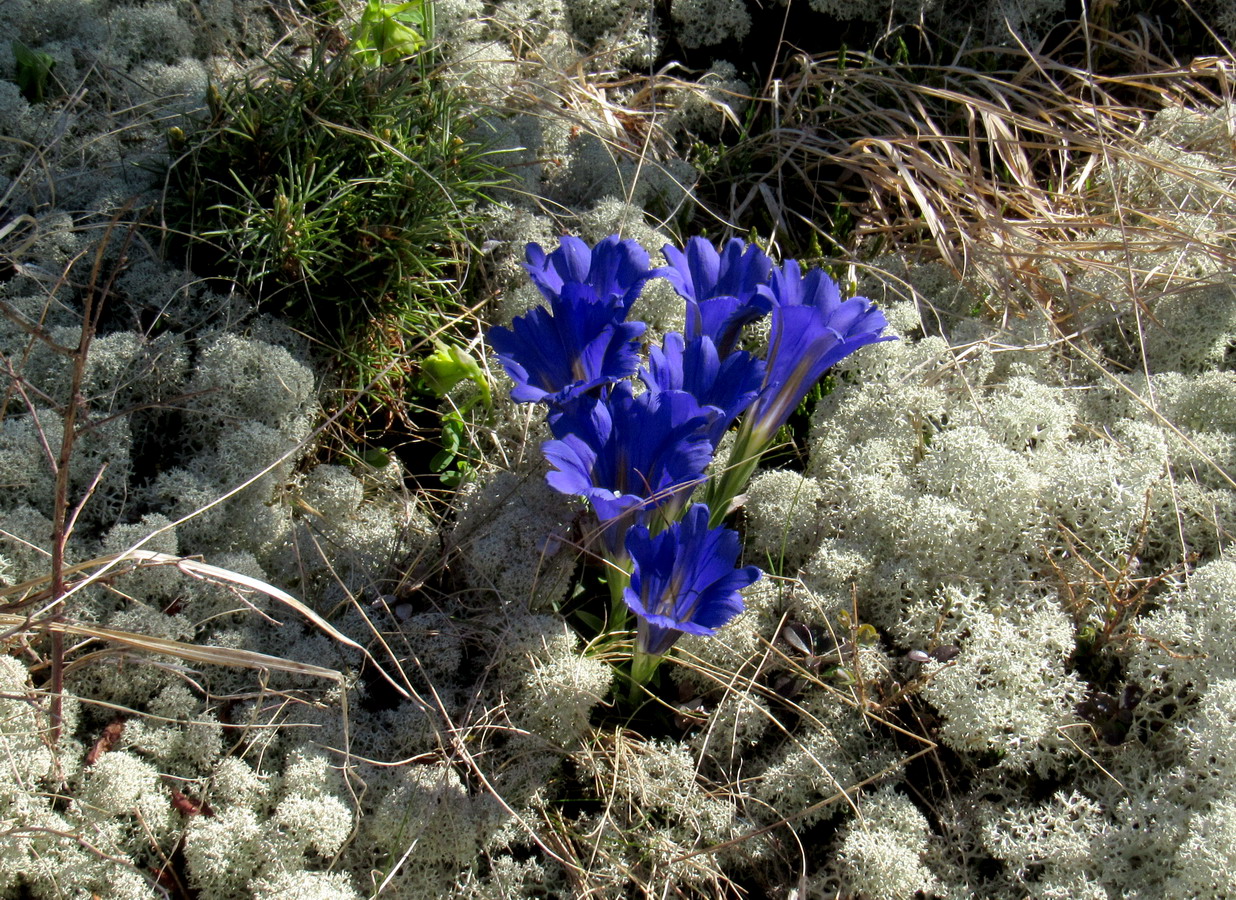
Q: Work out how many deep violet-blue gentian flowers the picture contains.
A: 7